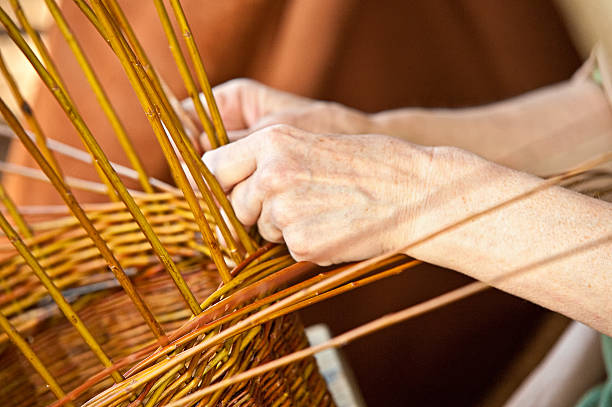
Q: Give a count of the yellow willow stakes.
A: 14